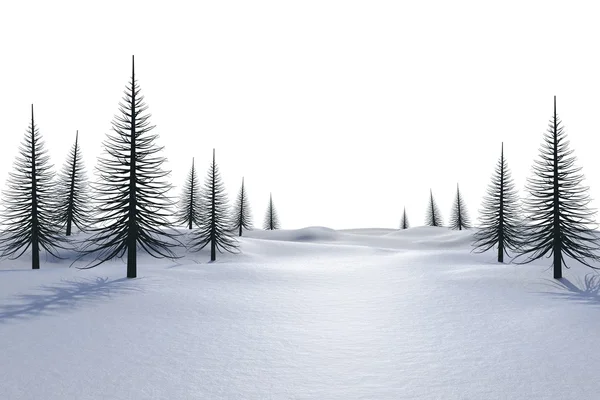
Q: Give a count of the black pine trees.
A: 12